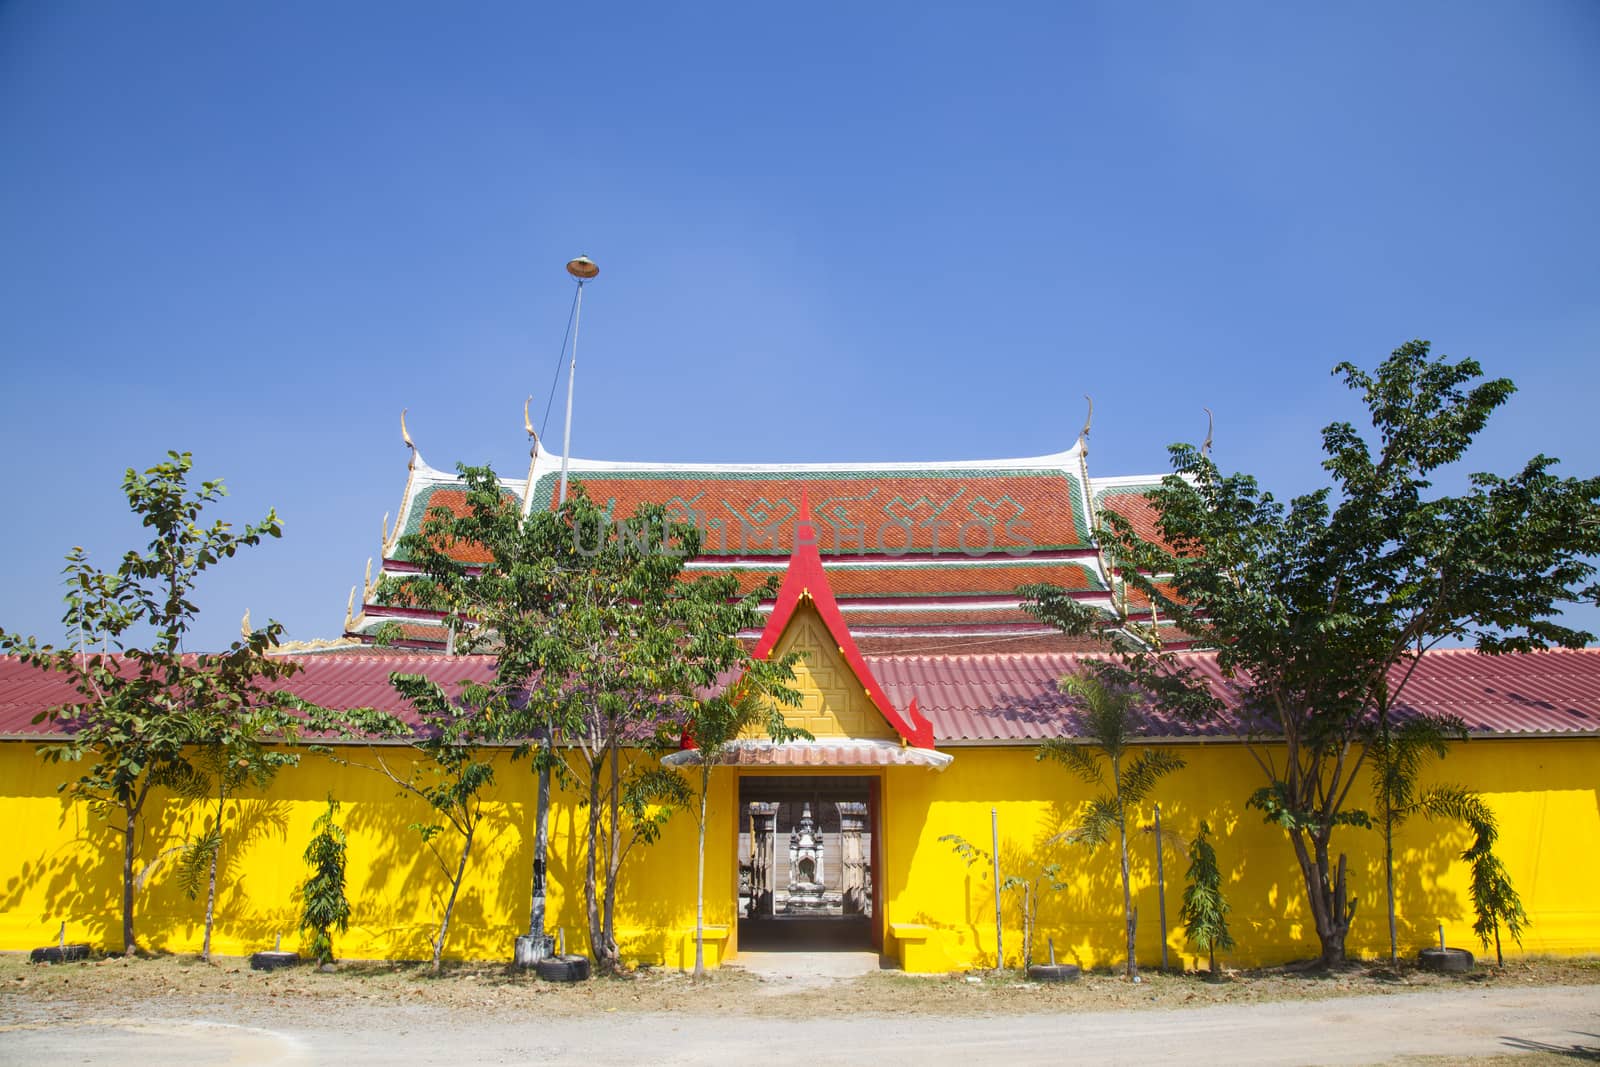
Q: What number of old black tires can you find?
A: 5